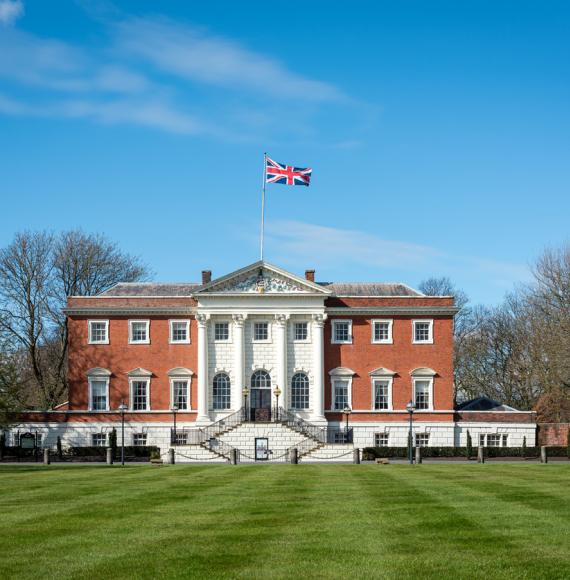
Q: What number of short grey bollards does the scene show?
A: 9